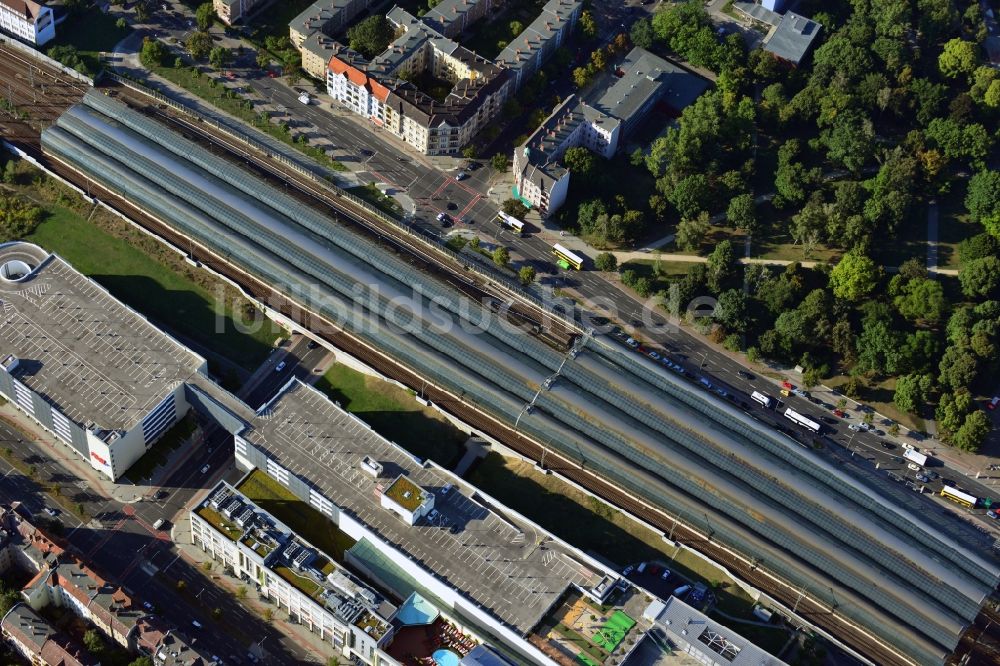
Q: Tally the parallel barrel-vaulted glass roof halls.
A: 4